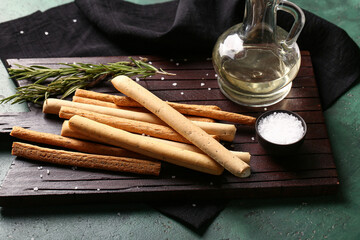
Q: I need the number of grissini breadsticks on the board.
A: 10